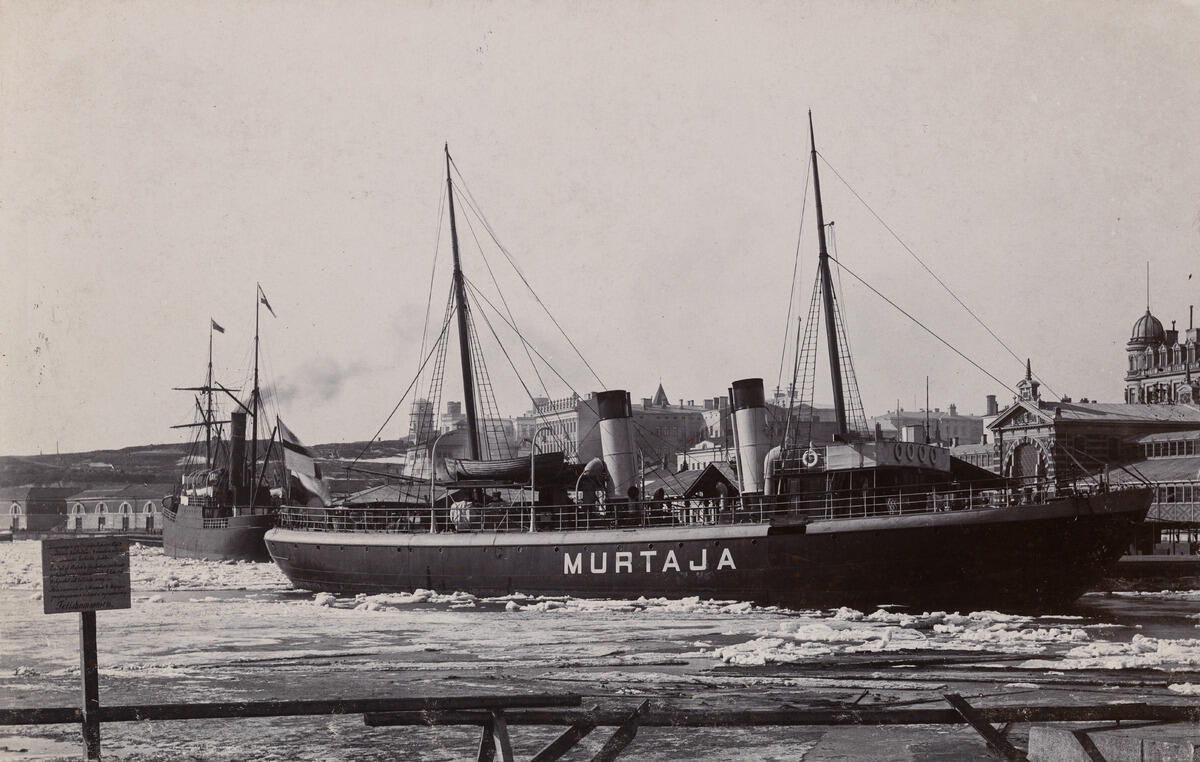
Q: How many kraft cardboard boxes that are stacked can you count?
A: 0